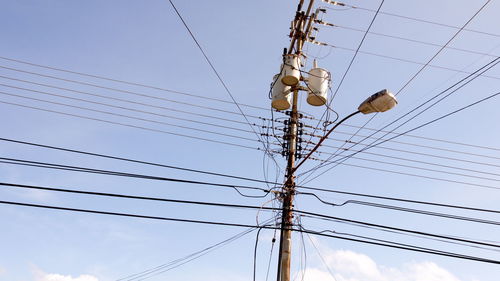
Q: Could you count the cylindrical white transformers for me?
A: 3